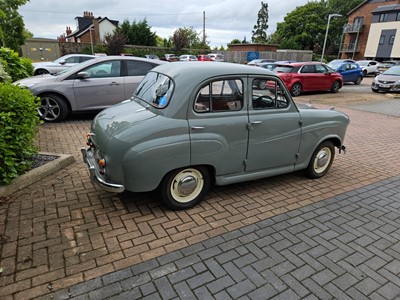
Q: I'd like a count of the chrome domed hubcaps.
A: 2